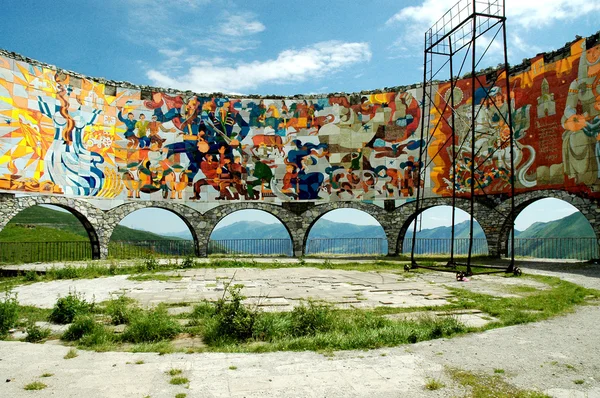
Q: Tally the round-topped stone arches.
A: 6